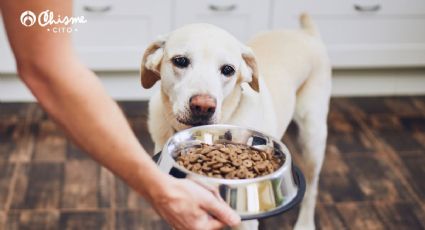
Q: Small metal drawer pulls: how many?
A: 3